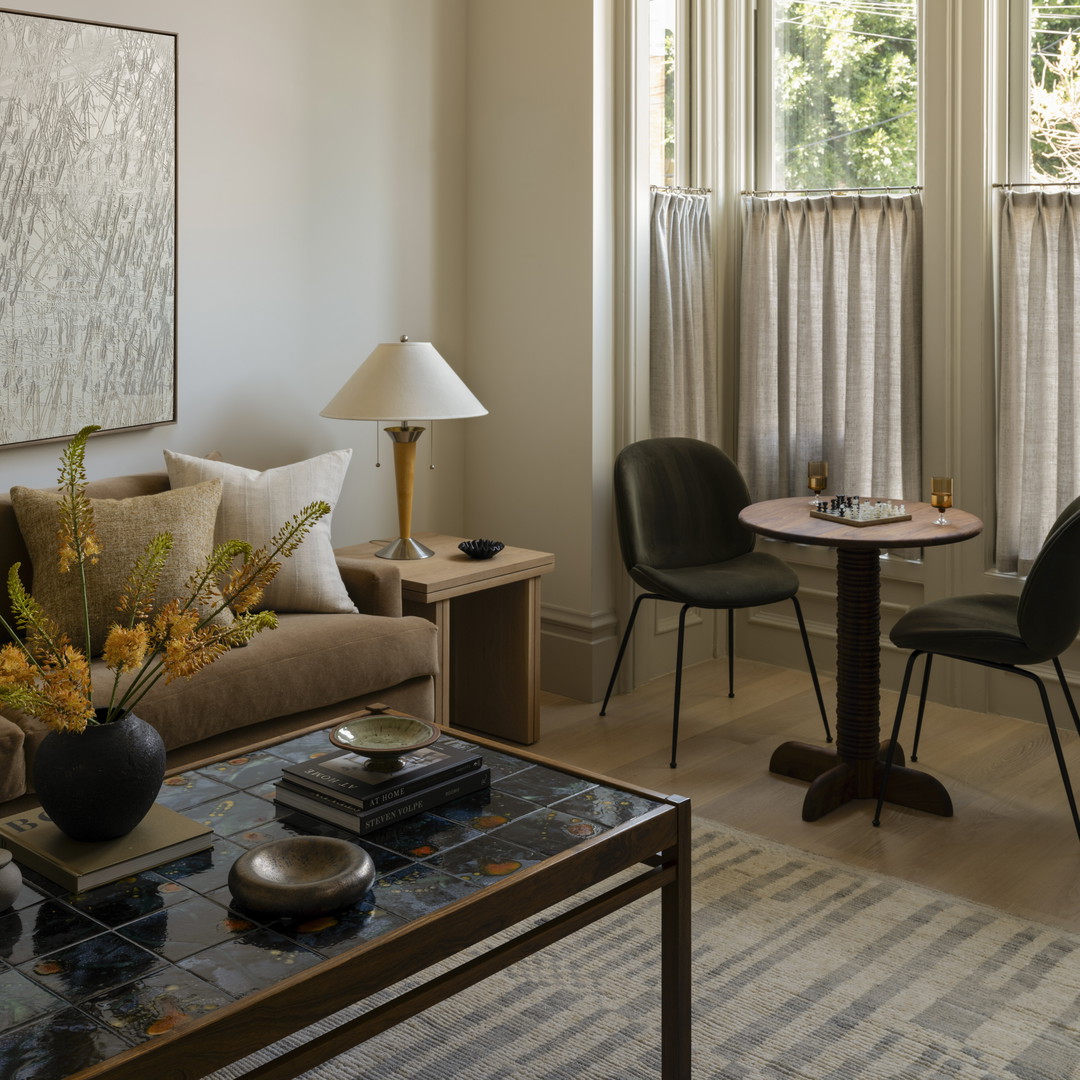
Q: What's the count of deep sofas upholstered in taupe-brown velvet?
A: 1